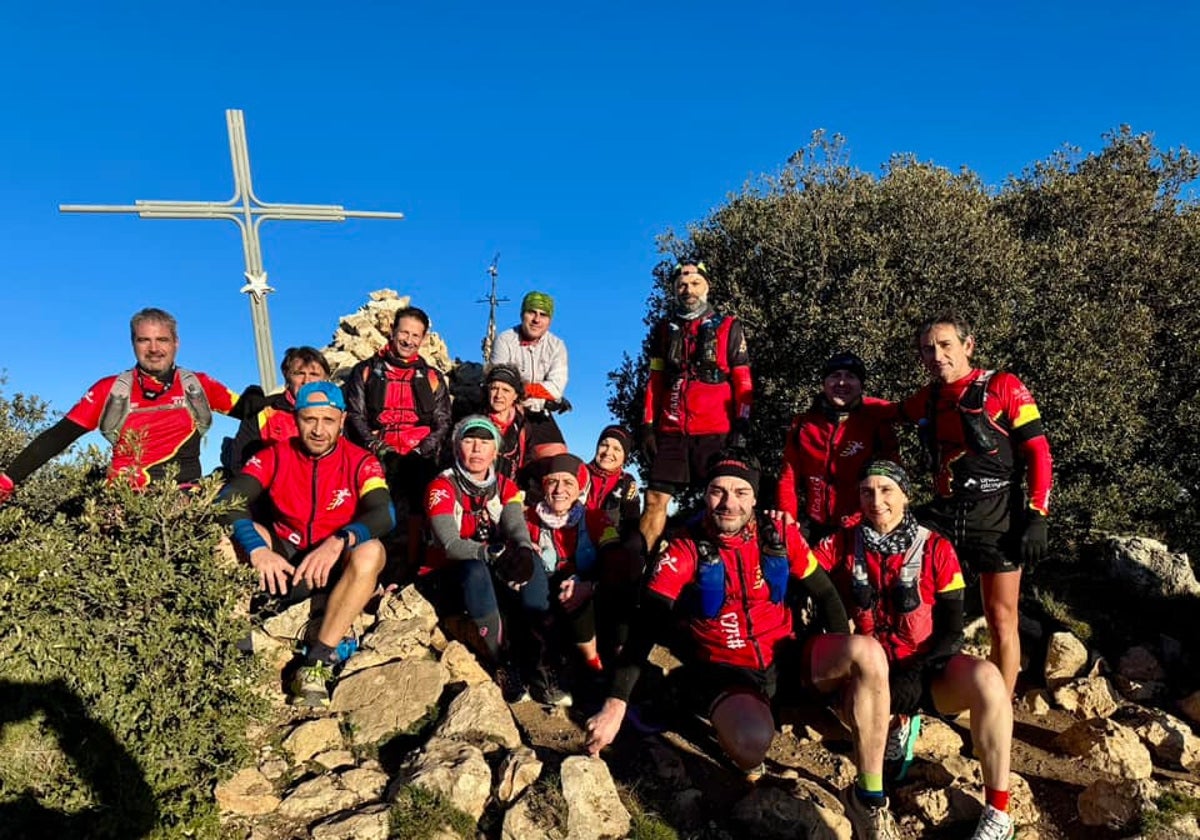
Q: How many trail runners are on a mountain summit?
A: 14